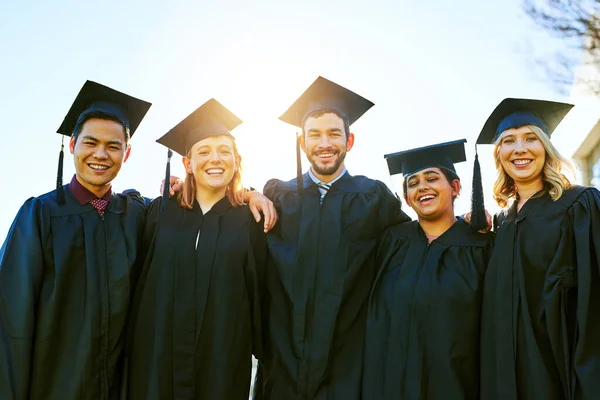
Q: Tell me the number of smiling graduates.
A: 5